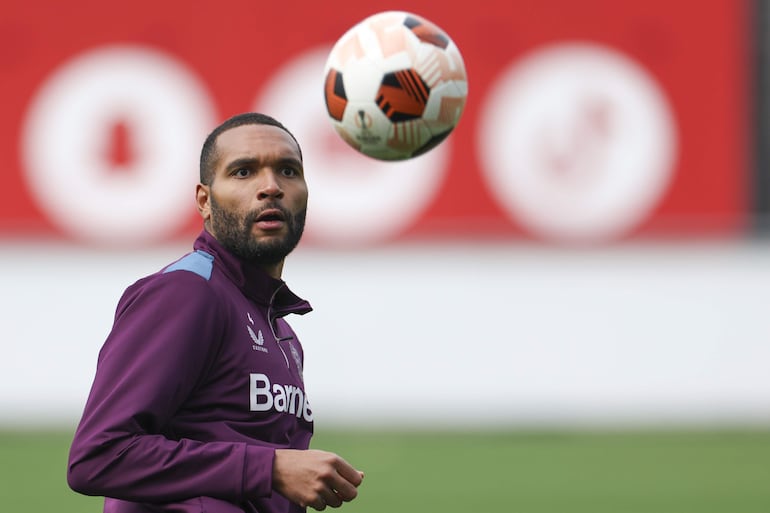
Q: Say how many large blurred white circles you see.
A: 3